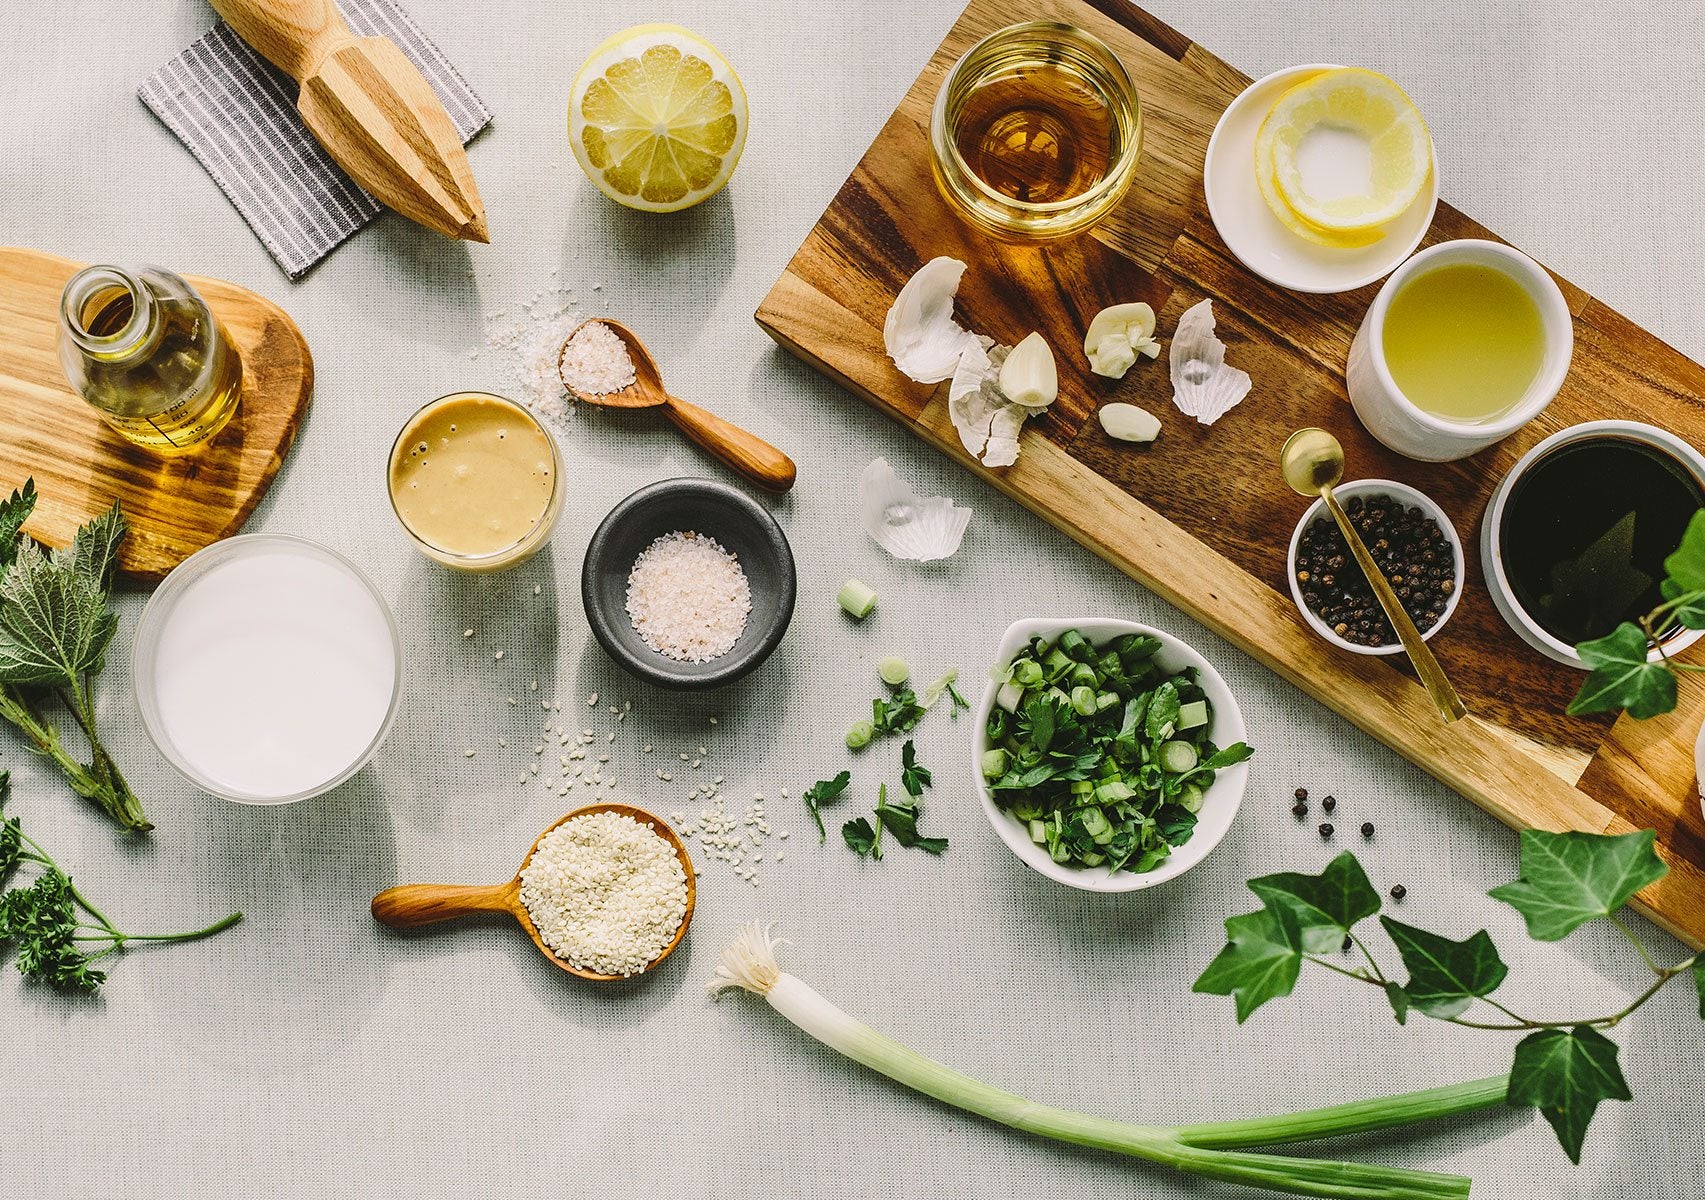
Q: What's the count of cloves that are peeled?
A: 3